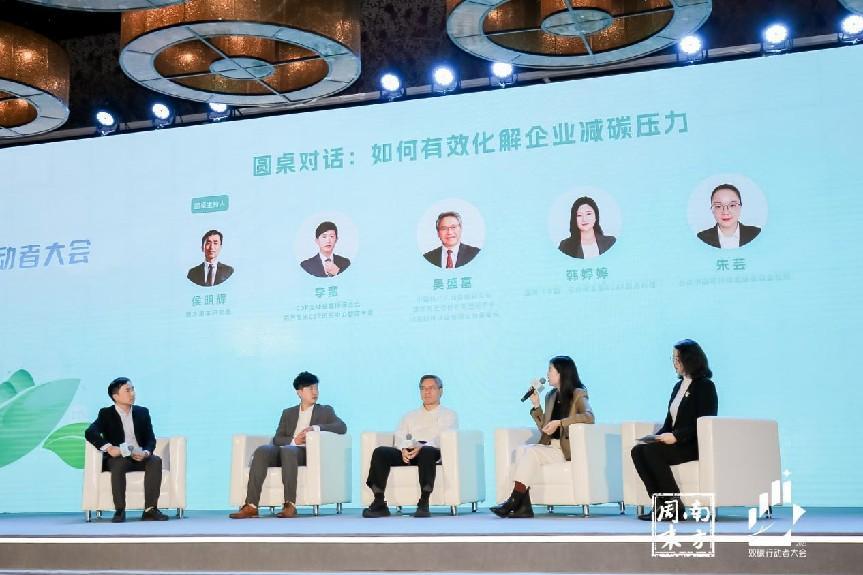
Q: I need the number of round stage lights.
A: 9